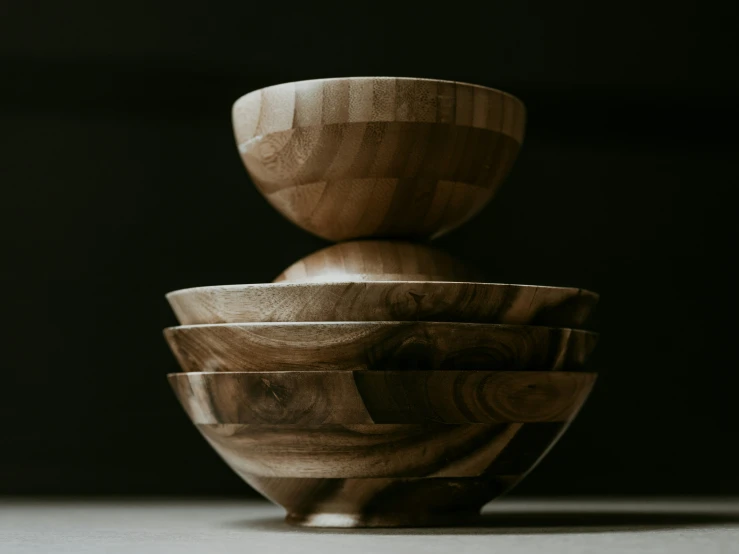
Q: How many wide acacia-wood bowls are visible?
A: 3